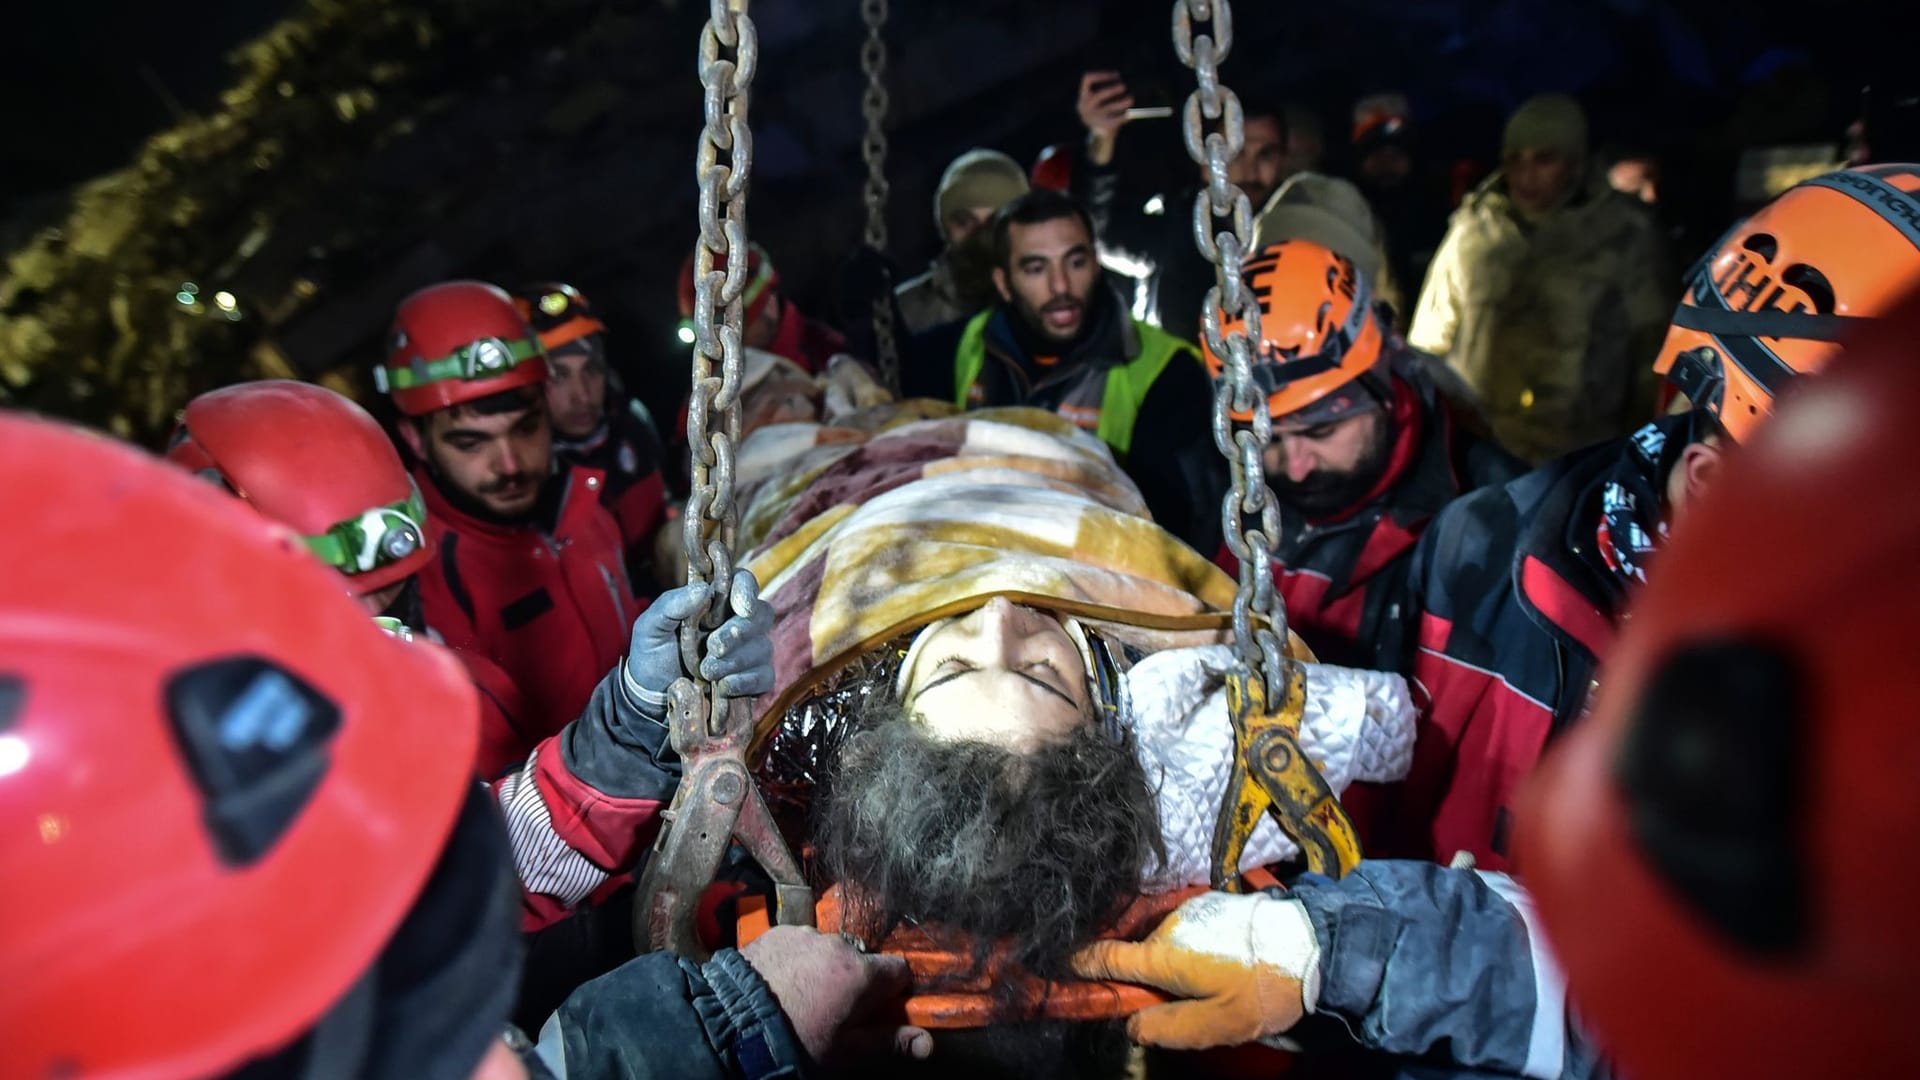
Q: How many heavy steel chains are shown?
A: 3